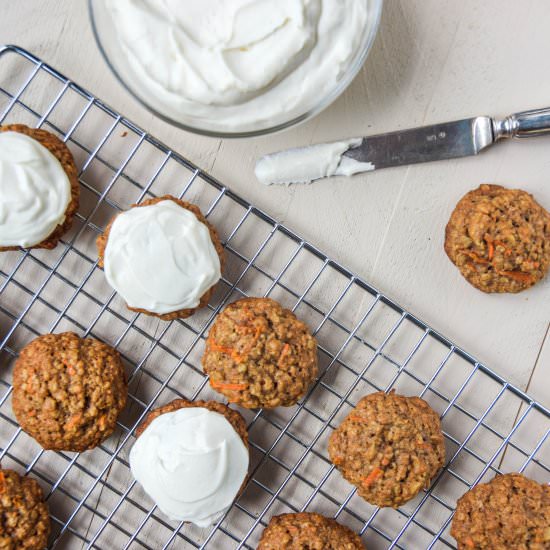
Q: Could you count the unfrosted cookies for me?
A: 7